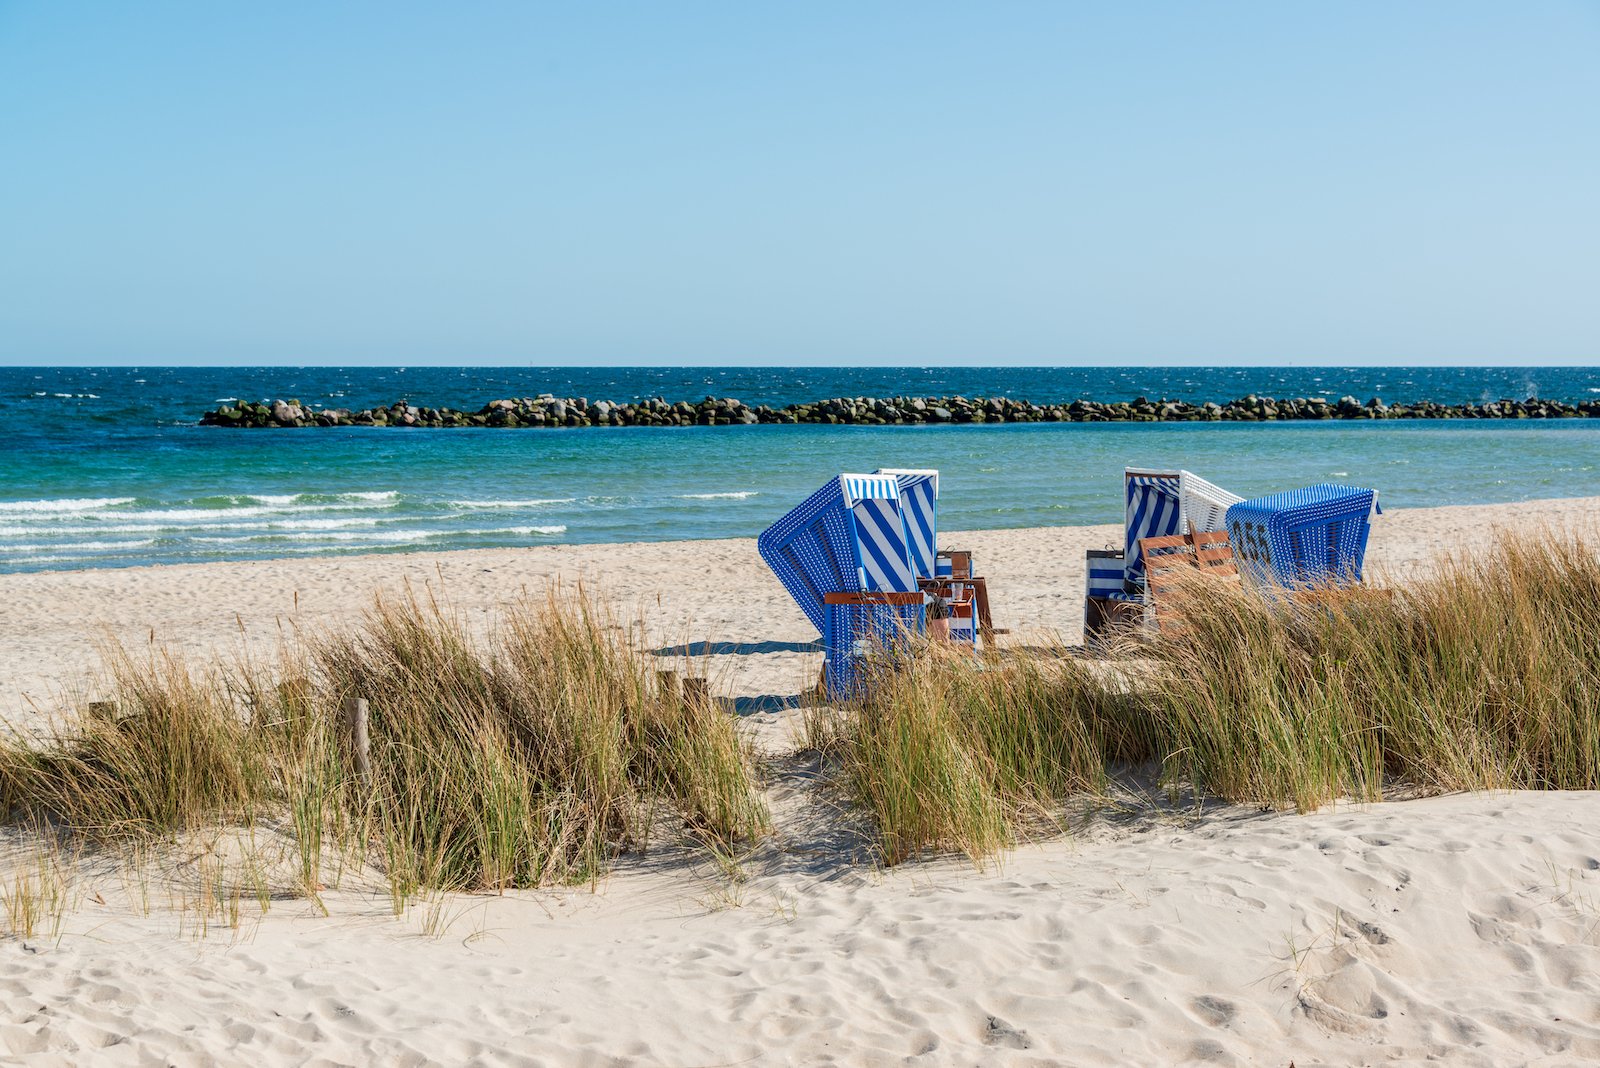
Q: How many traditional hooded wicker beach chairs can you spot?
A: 4